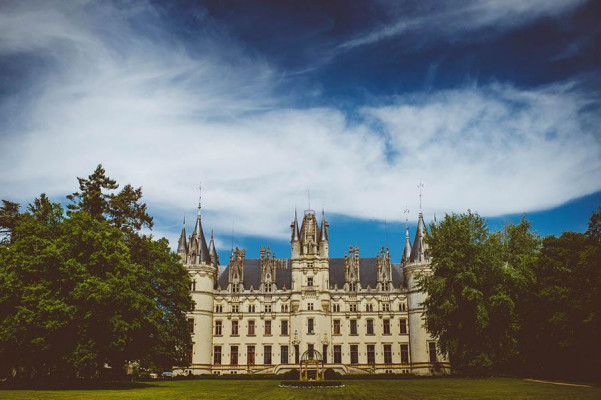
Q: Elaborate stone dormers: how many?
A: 4